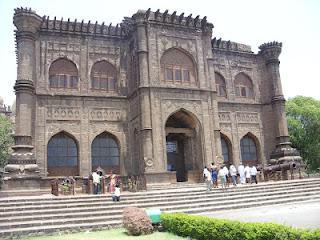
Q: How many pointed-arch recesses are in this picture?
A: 10